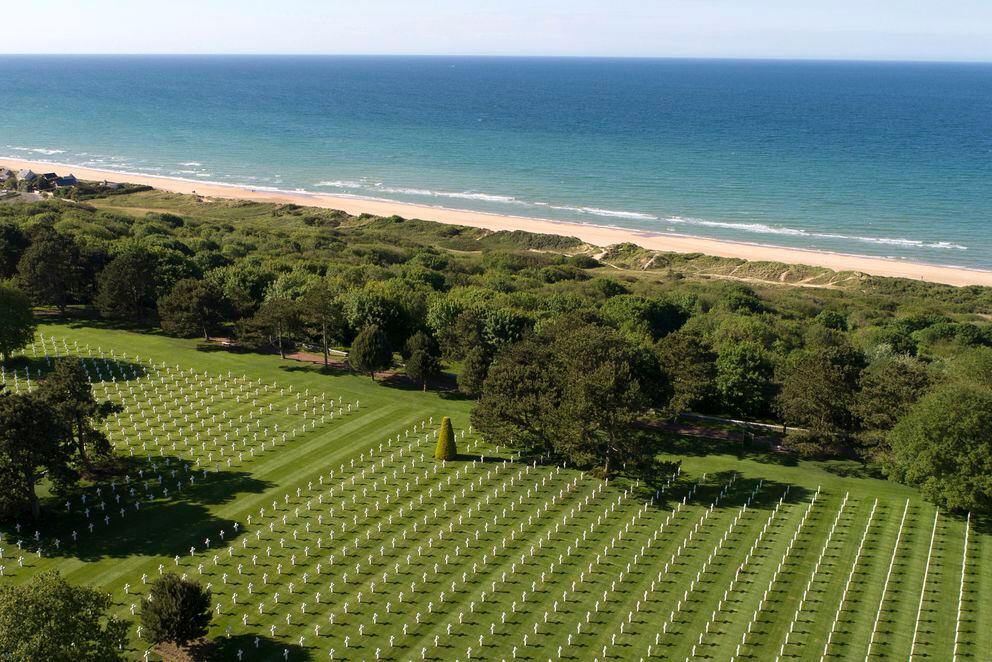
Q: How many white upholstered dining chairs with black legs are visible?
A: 0